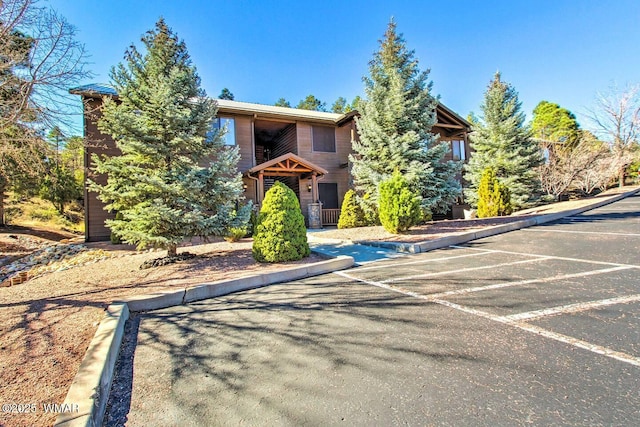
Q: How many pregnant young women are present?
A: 0